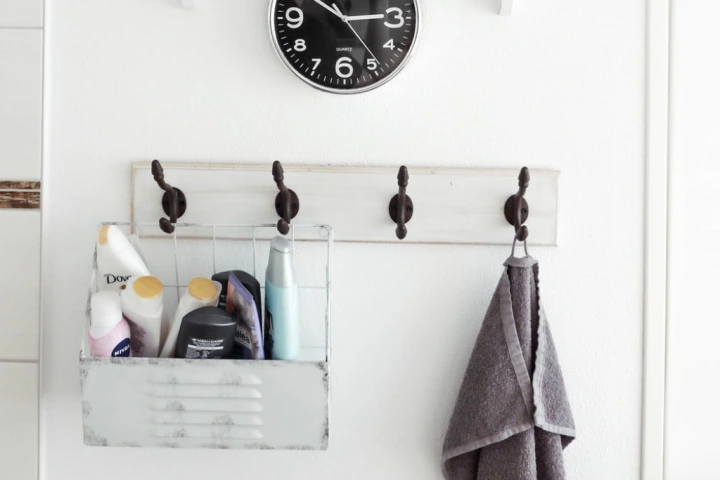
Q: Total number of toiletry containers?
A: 8